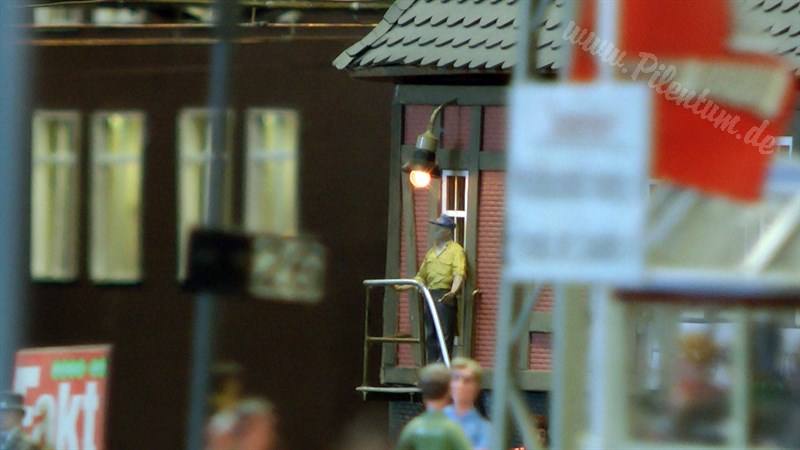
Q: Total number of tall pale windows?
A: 4